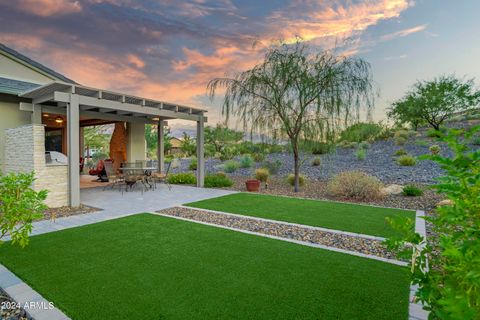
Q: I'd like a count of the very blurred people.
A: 0